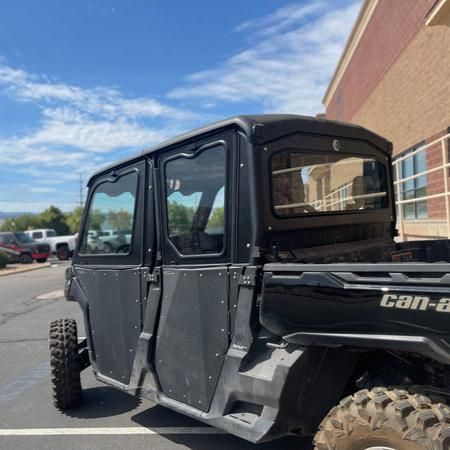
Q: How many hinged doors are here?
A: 2